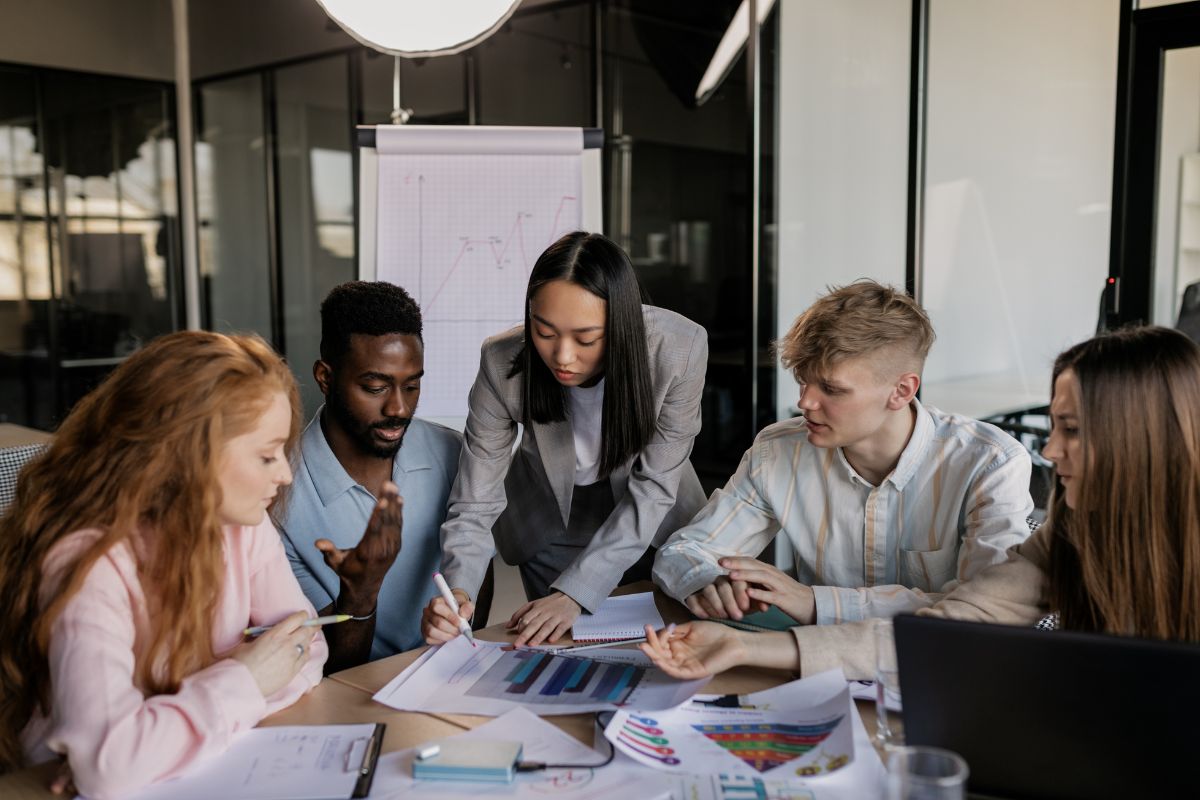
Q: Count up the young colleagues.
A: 5